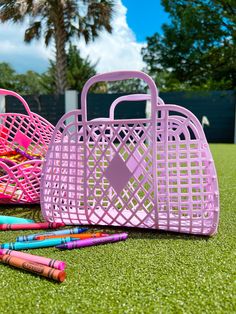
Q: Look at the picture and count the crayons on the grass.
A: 8